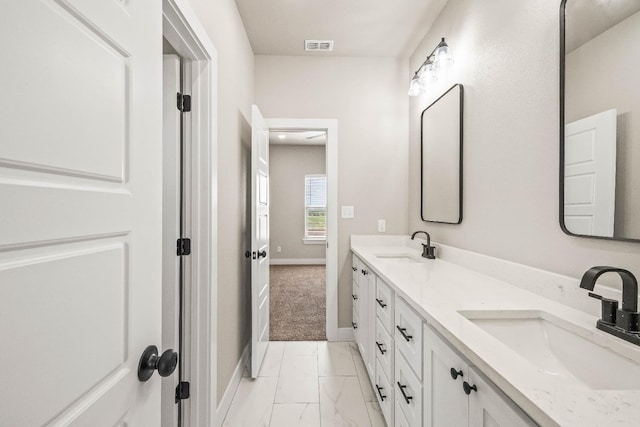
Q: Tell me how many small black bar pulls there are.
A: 8